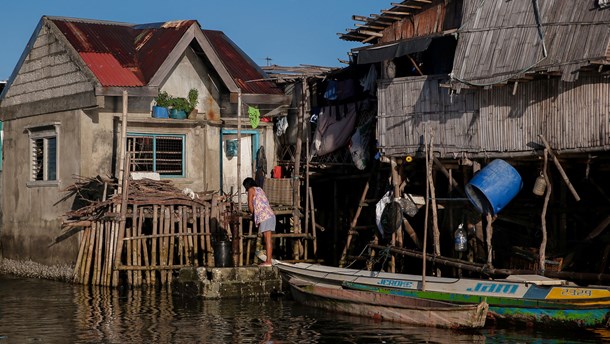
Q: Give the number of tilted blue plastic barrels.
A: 1